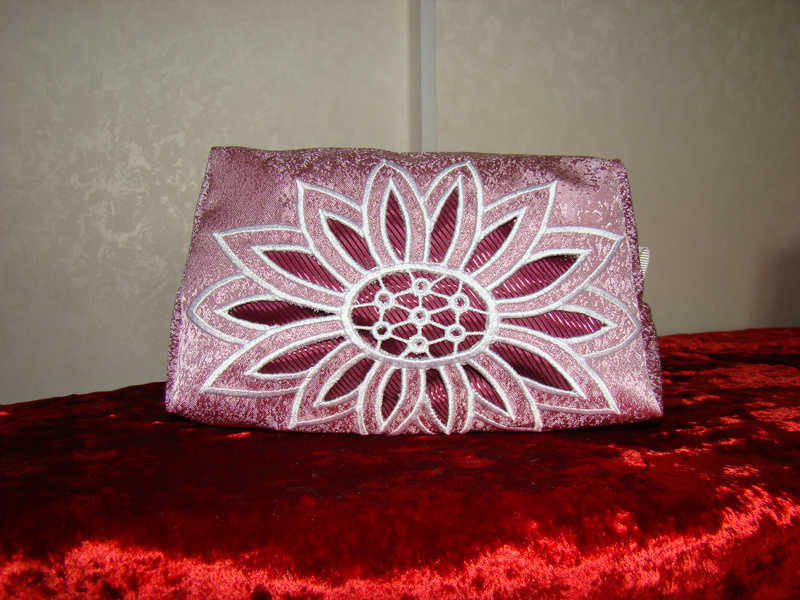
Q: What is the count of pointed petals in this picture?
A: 14